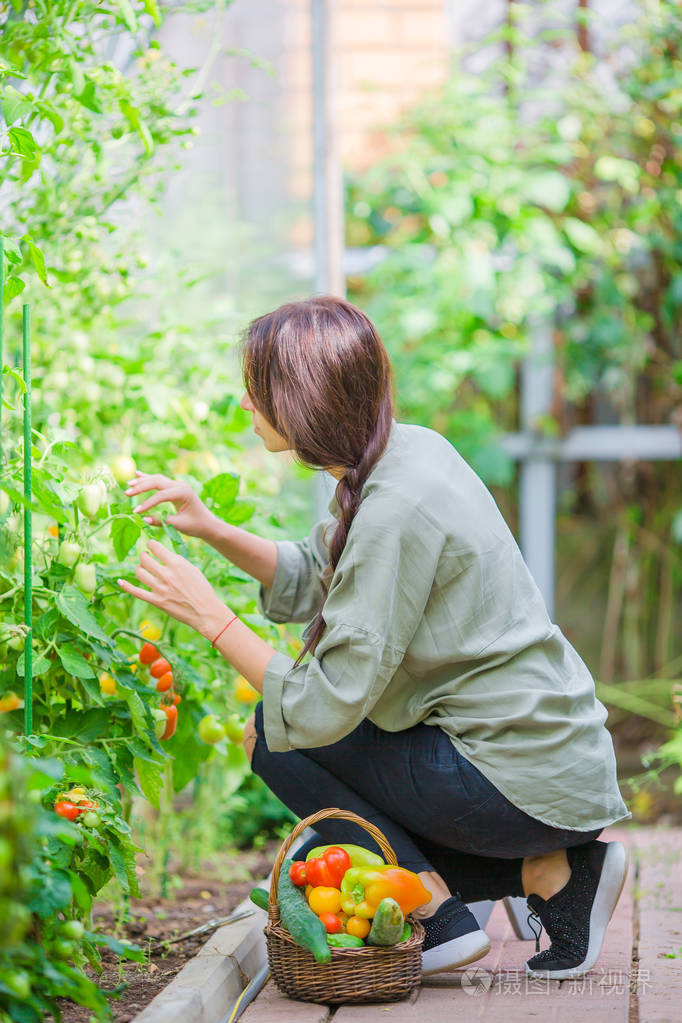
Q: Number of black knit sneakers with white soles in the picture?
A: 2